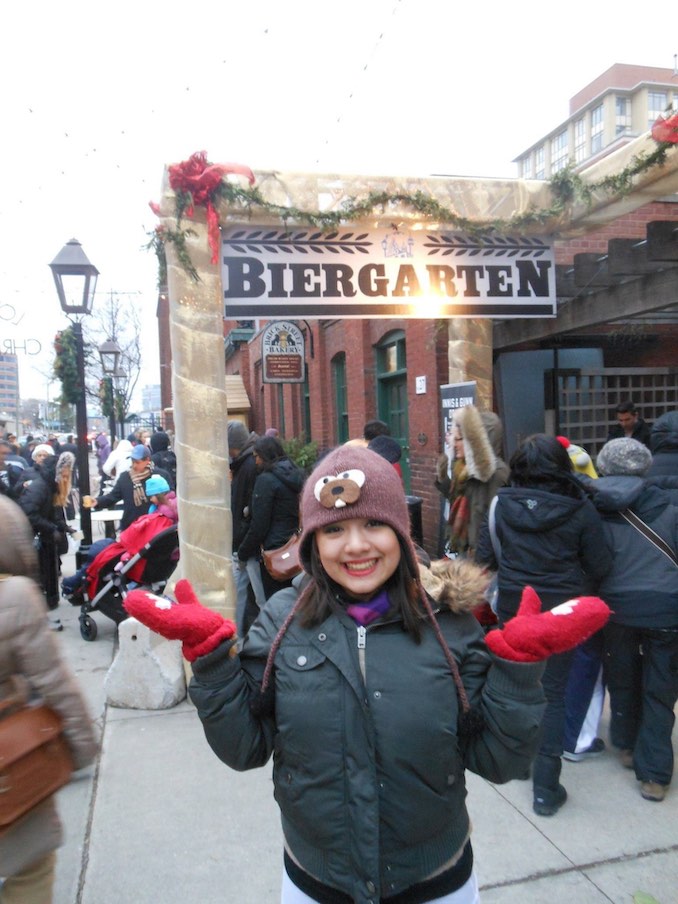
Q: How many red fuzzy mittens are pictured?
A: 2